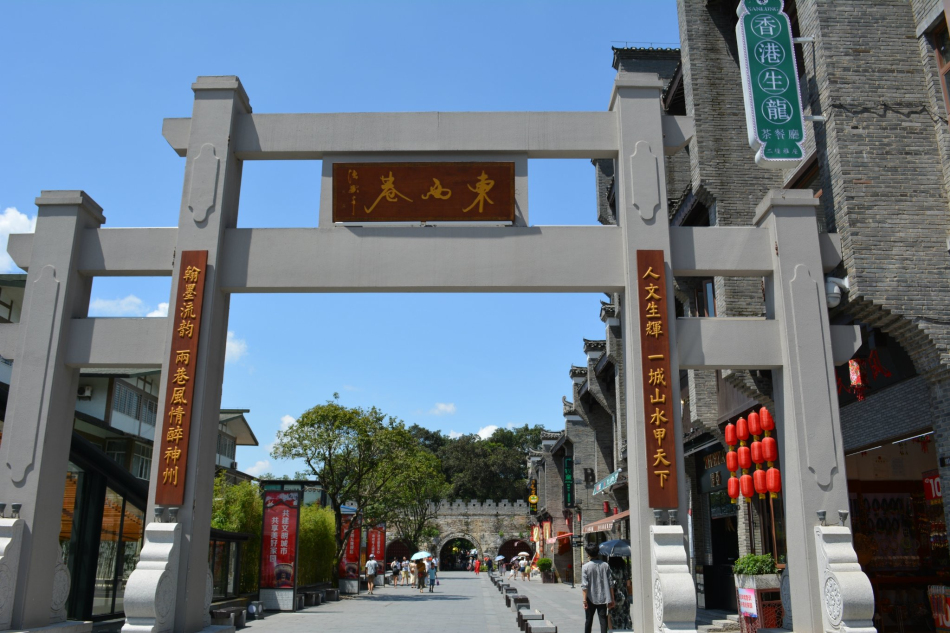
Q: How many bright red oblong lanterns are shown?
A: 12